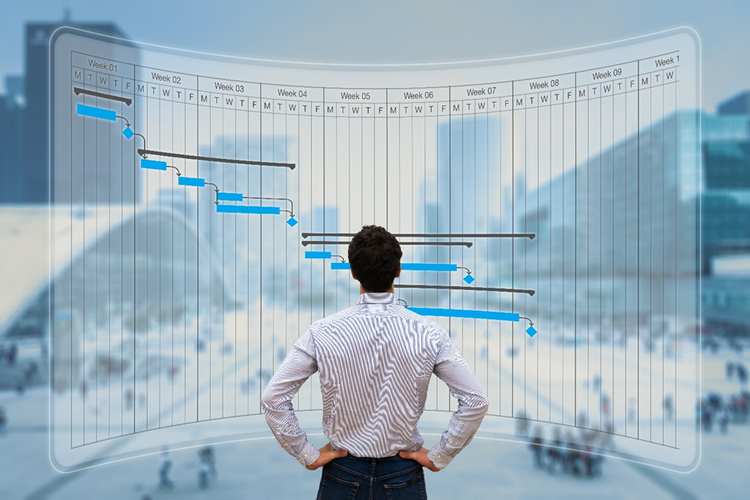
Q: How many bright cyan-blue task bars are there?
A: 8